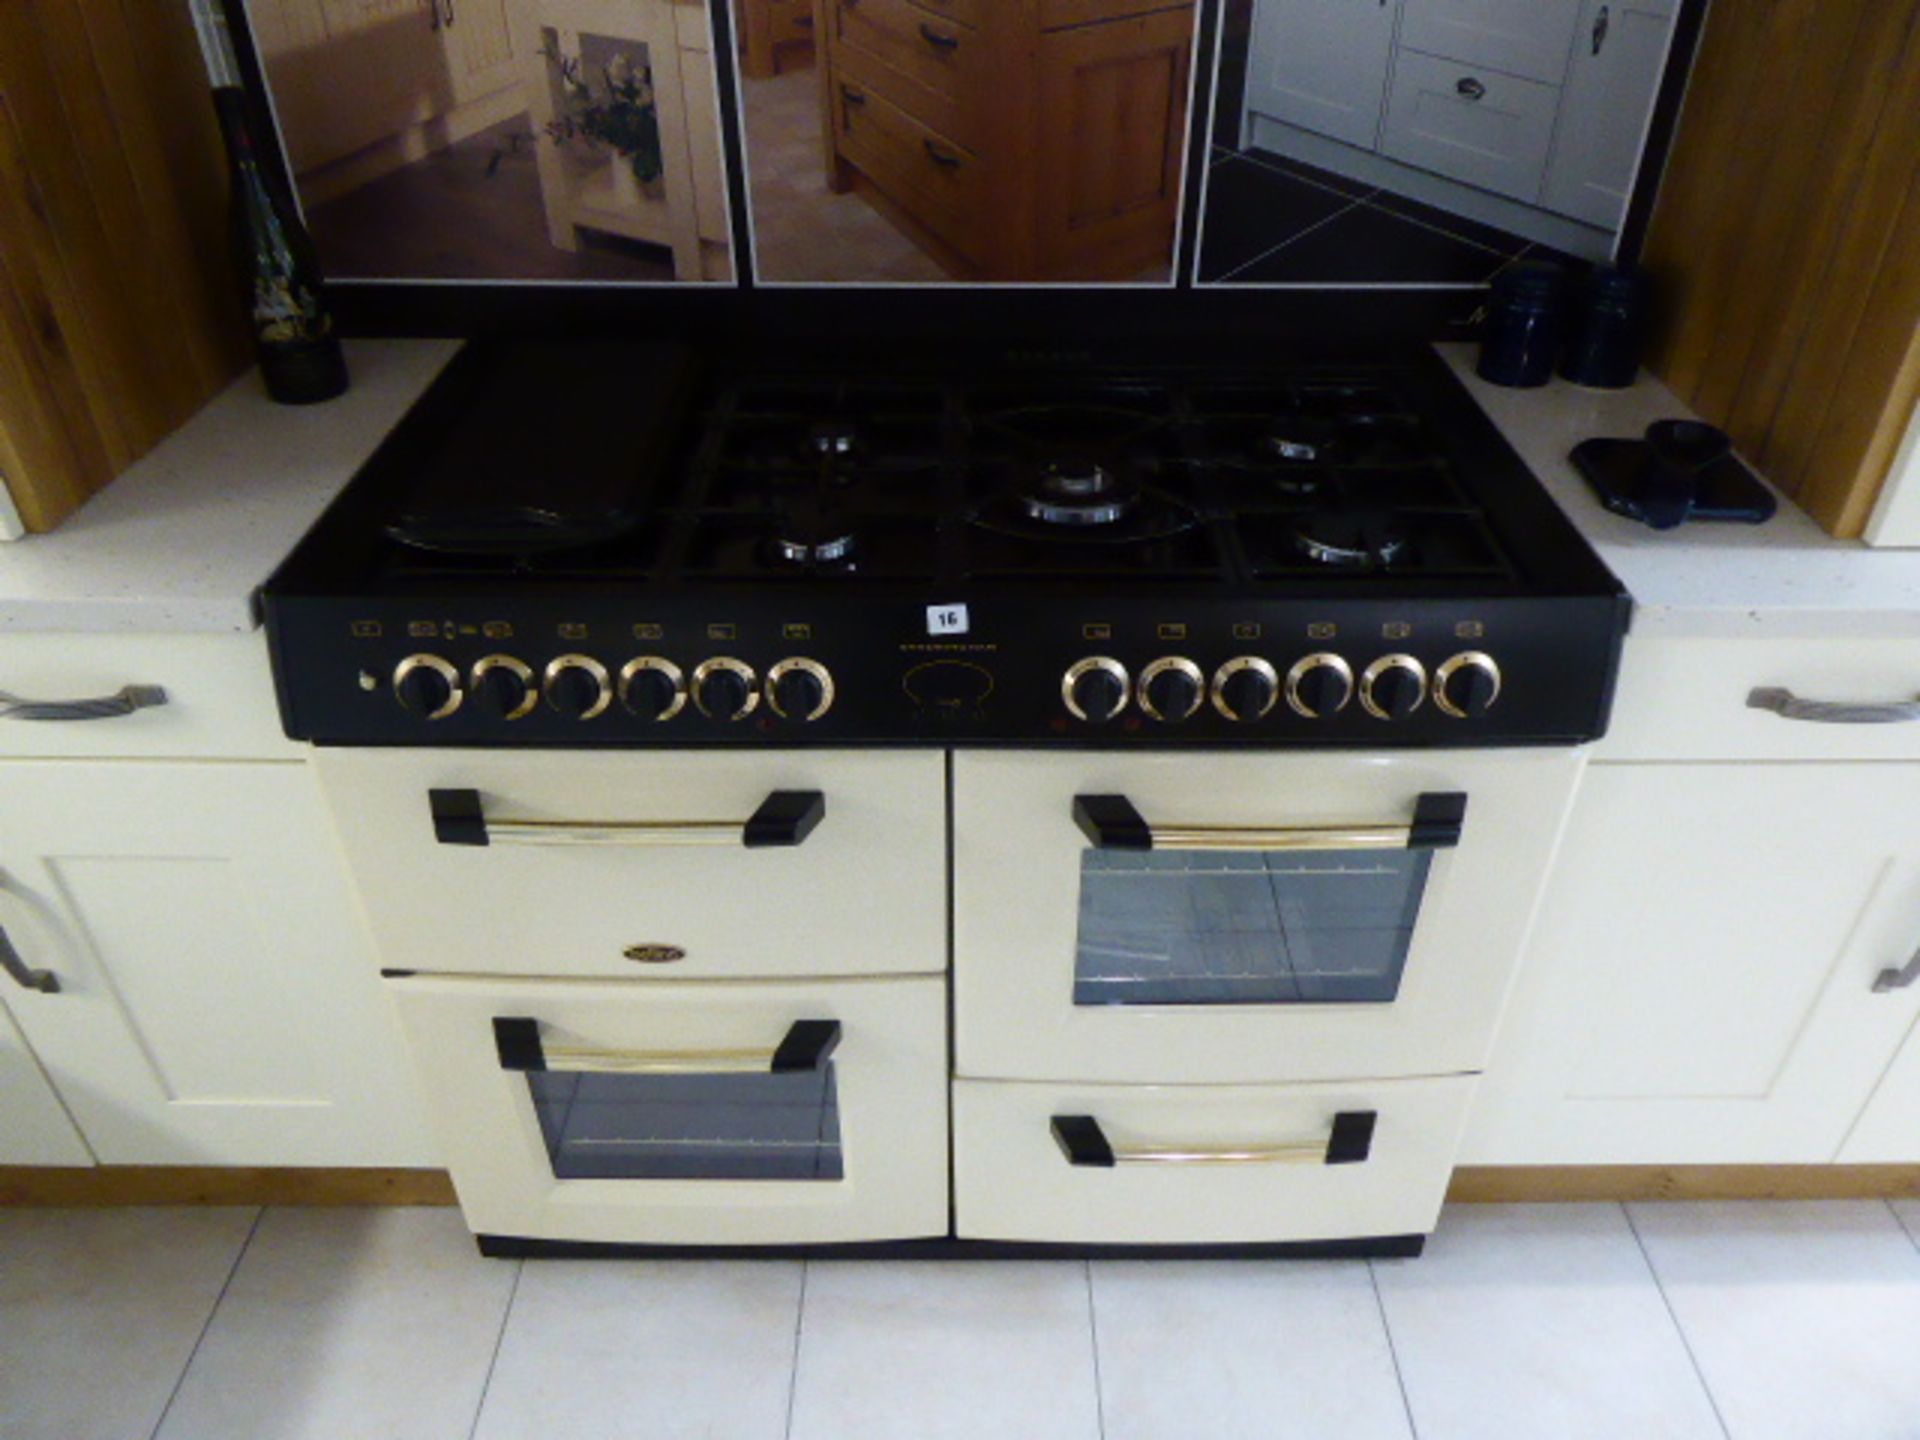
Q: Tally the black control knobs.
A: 12